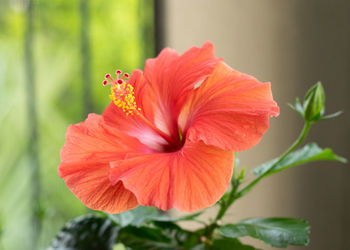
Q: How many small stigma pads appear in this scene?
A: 5